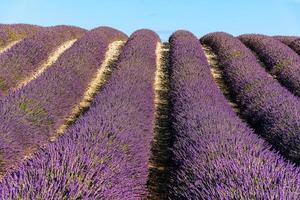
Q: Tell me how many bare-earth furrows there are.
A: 5